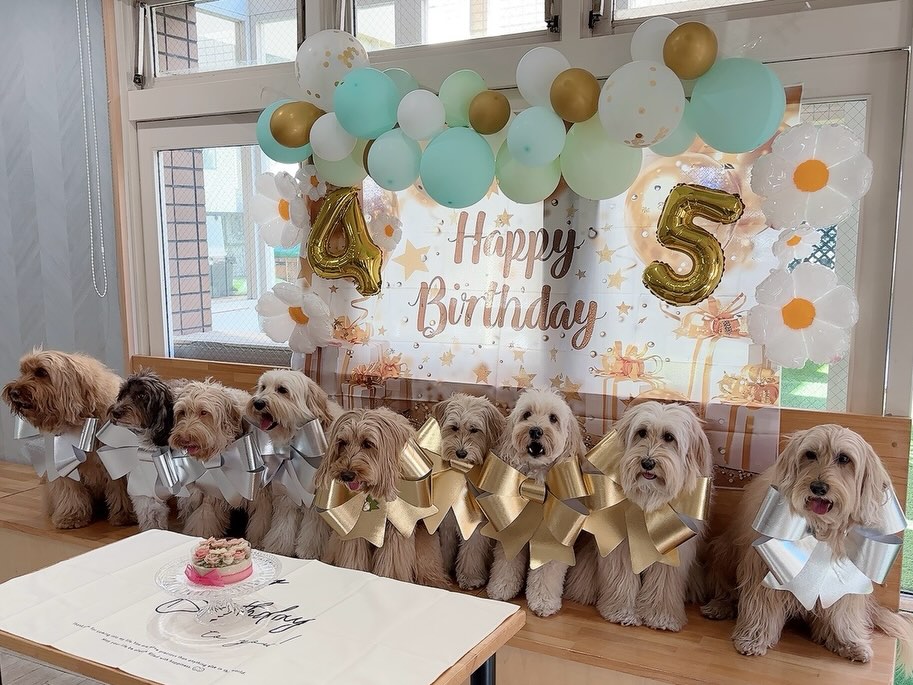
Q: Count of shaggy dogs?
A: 9